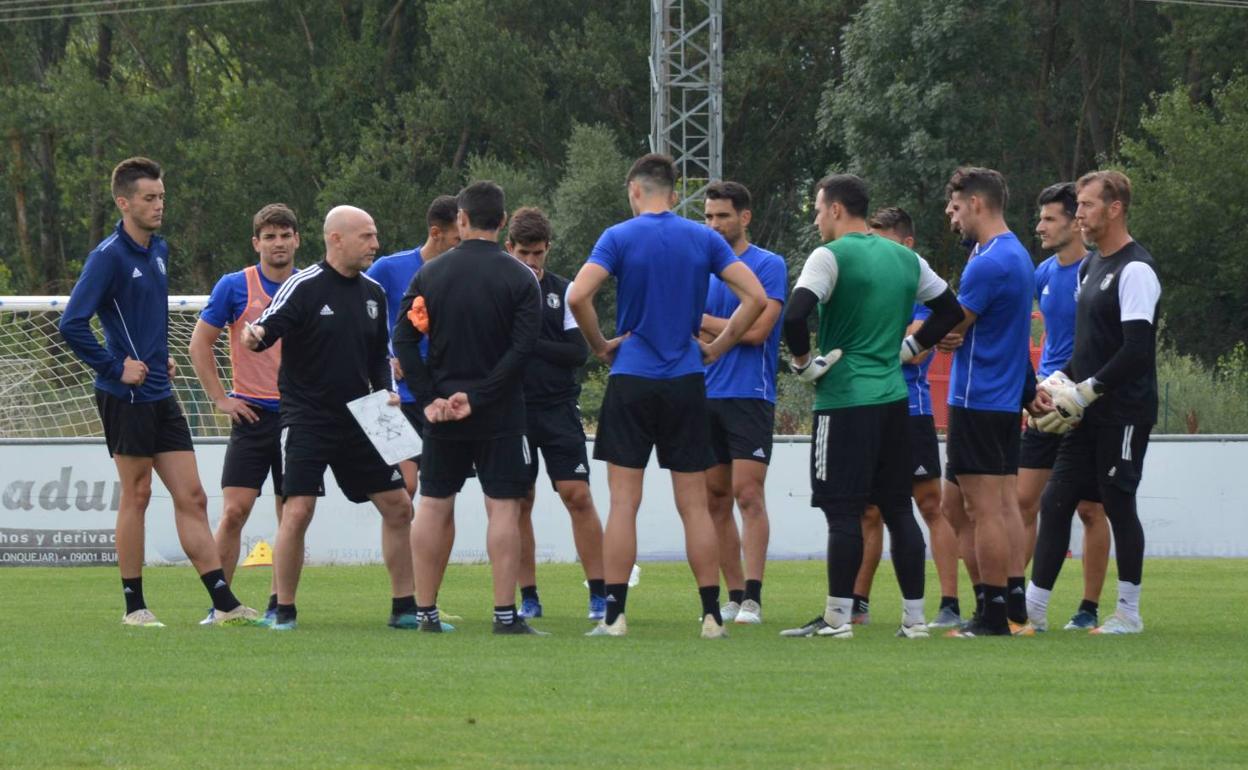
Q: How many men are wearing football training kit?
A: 14